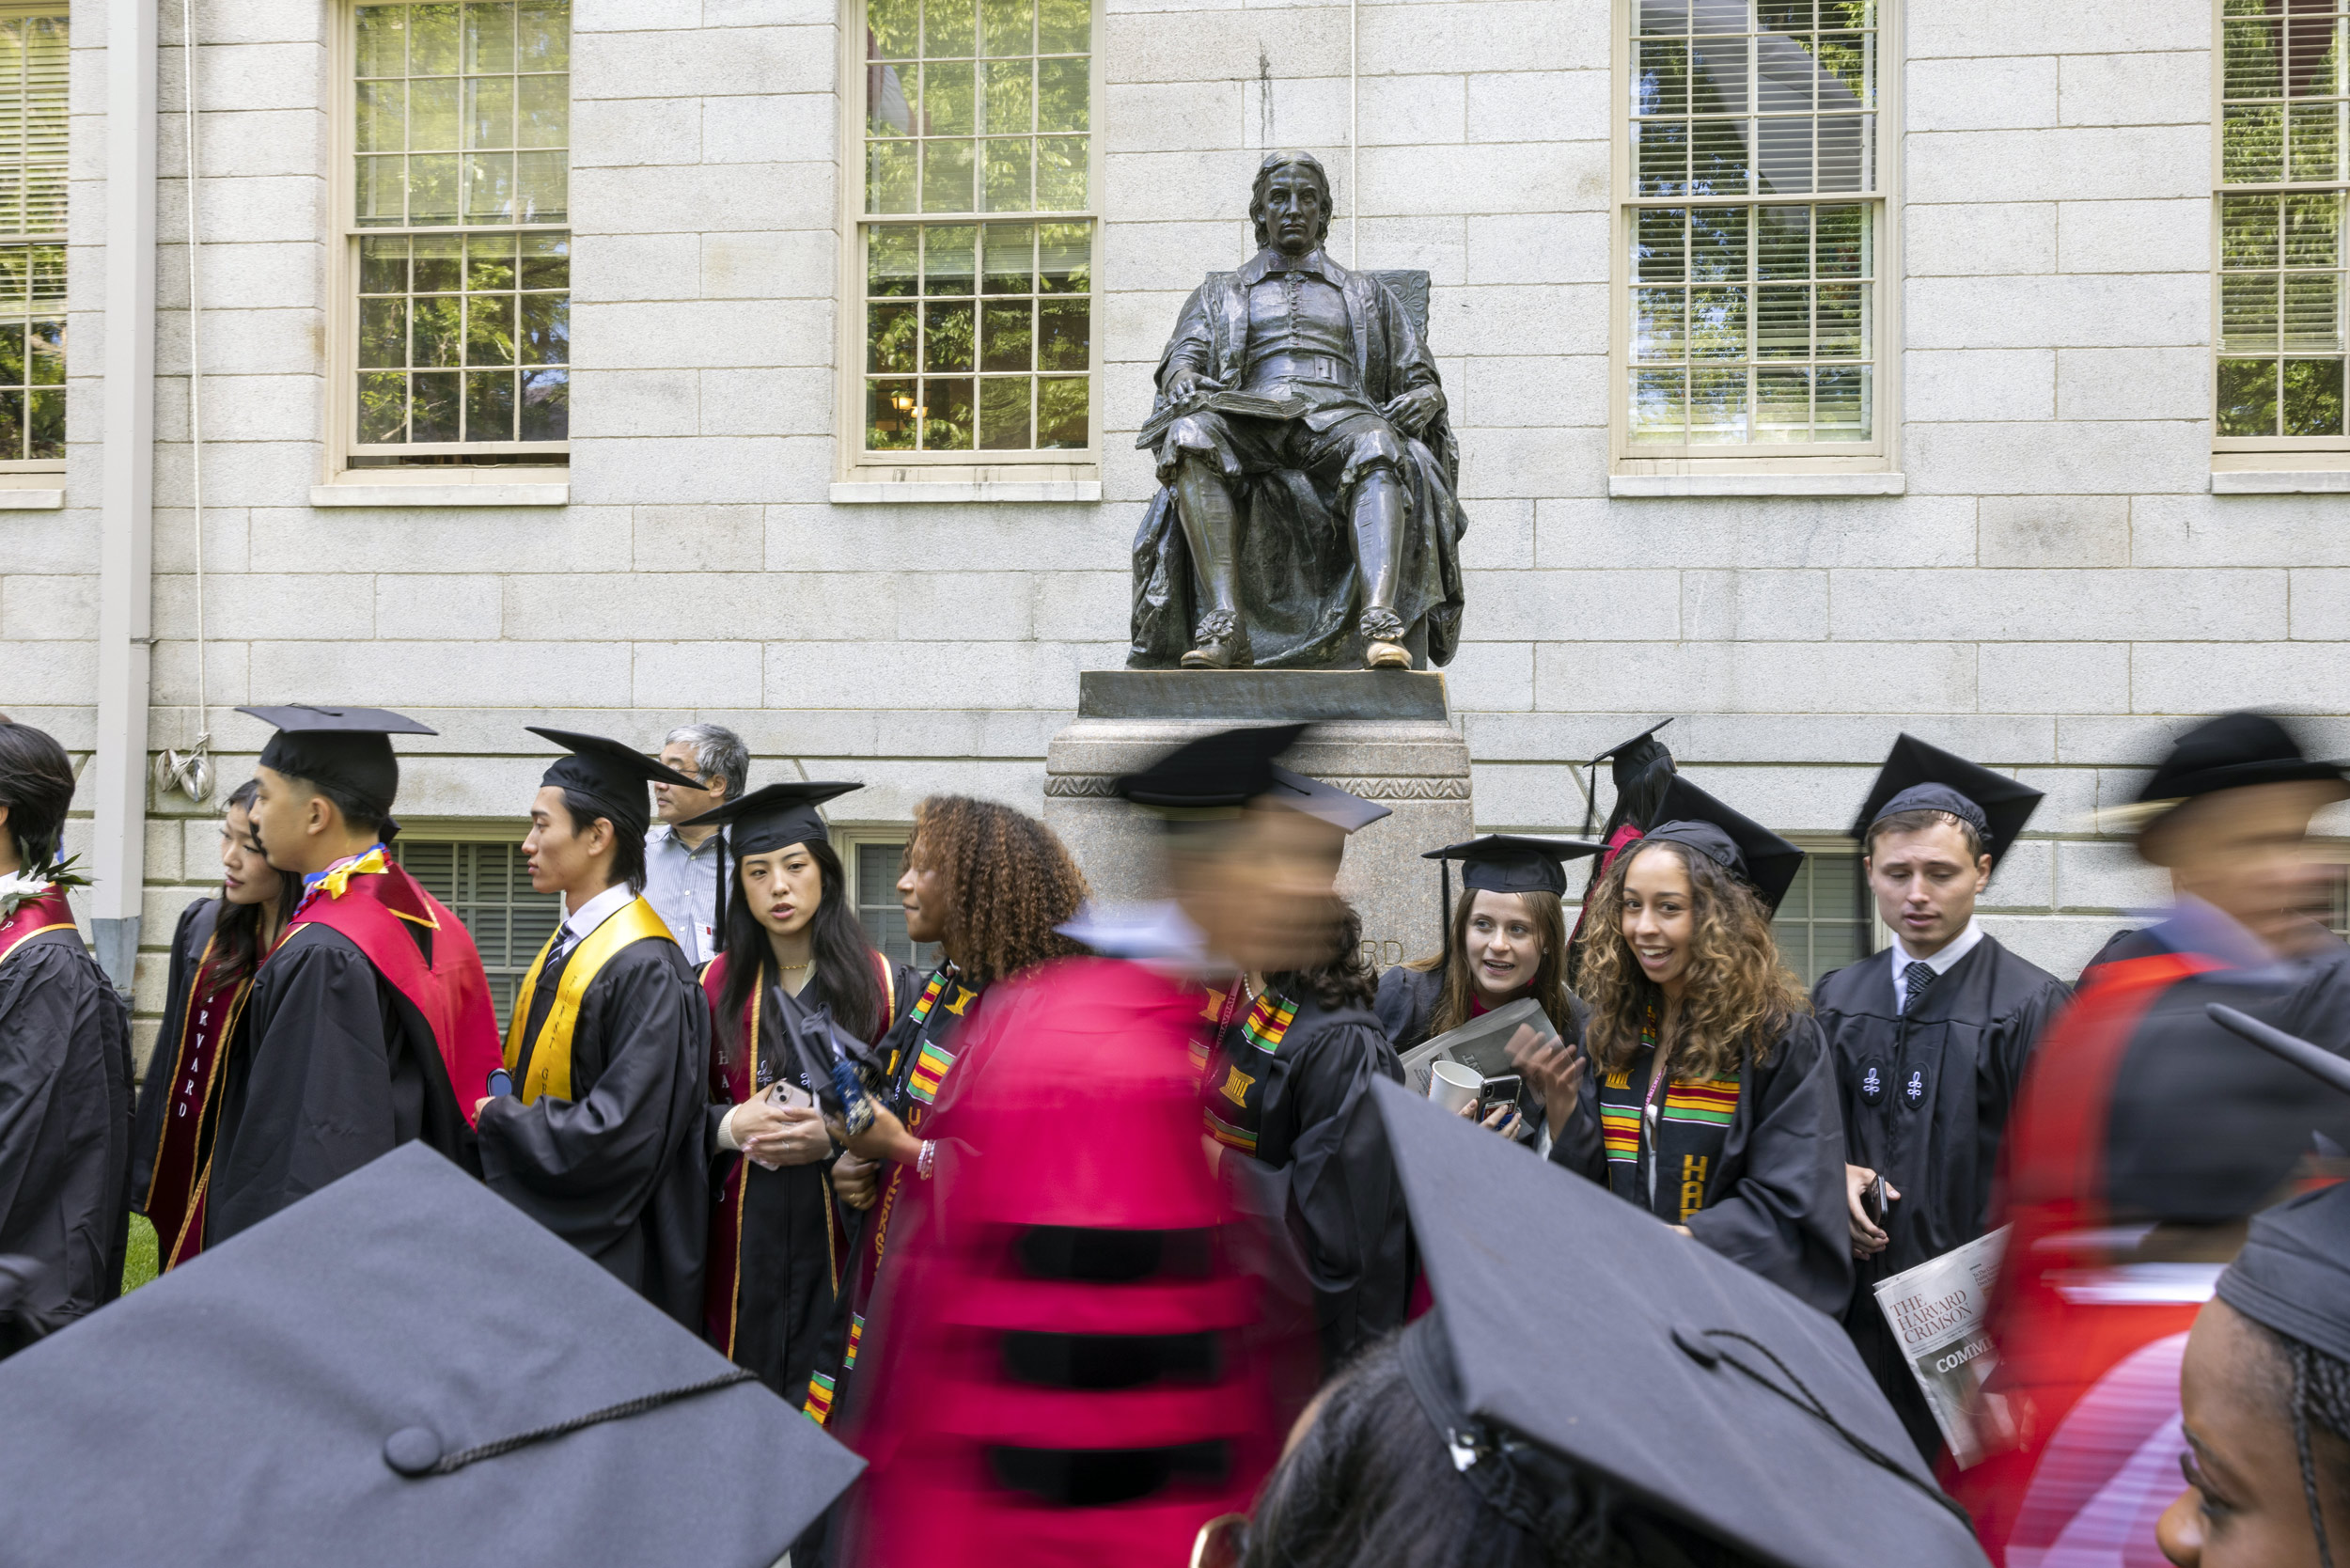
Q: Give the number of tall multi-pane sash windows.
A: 5